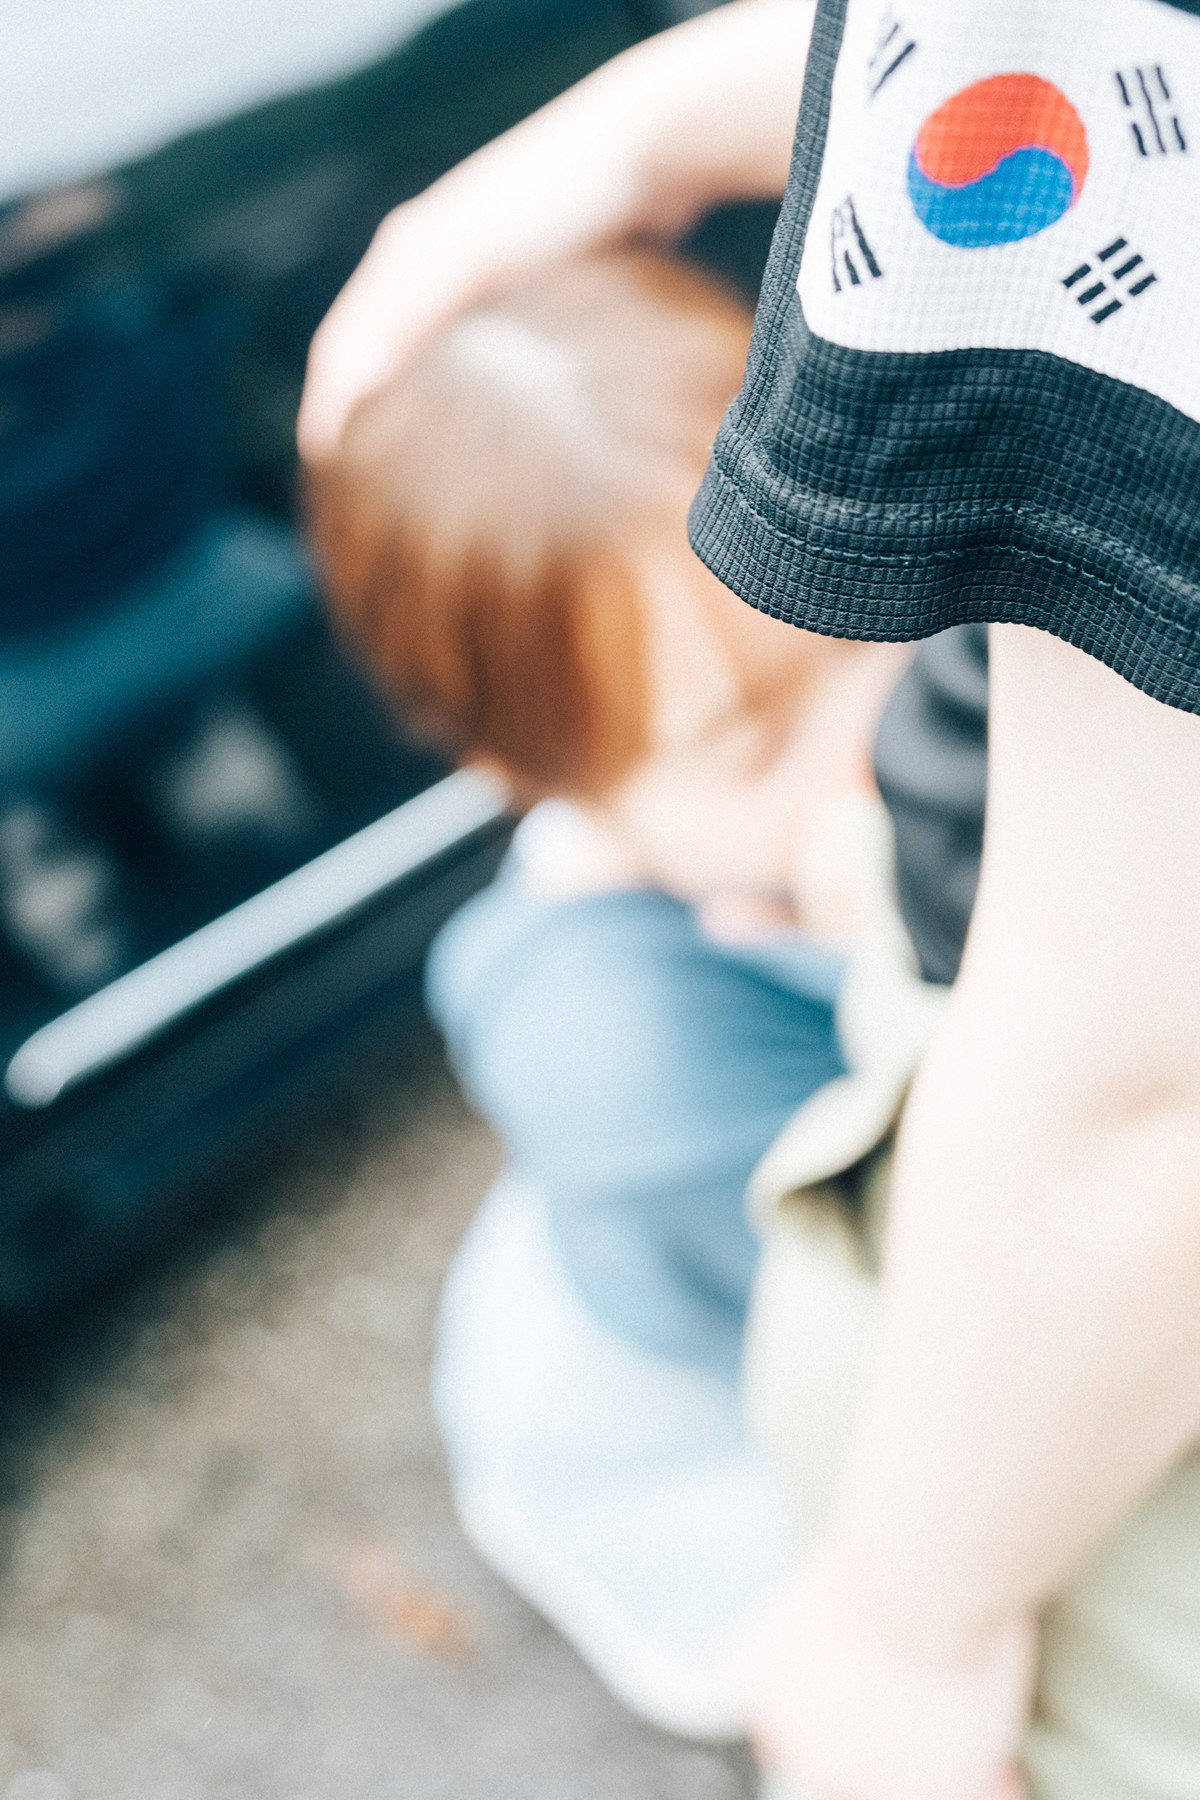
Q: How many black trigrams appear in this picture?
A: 4